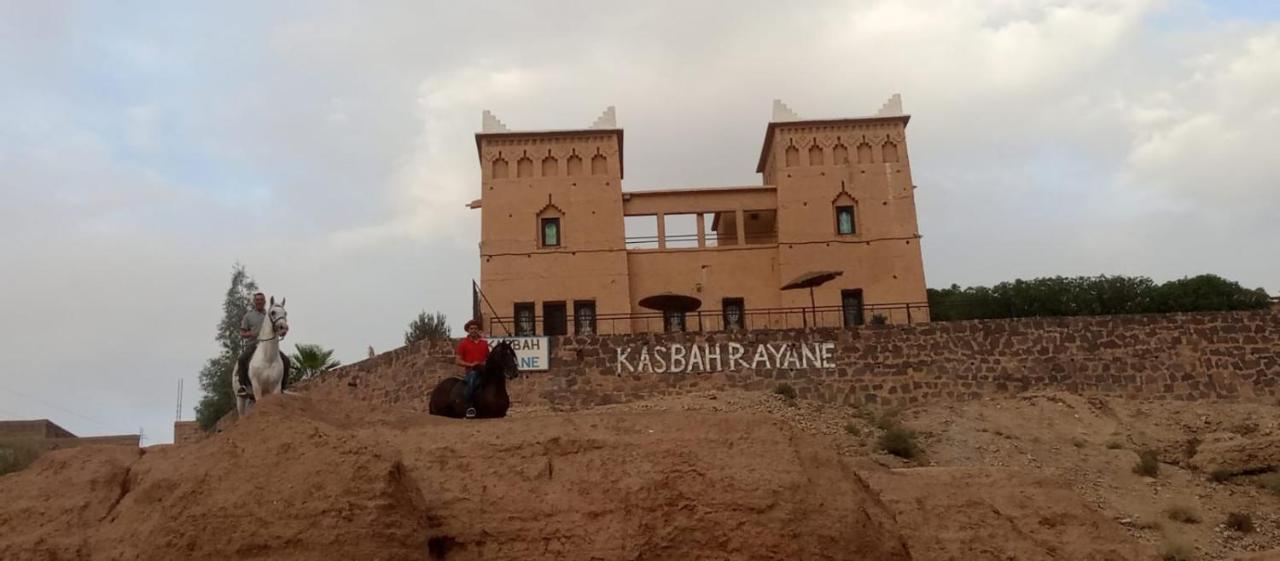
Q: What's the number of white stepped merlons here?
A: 4